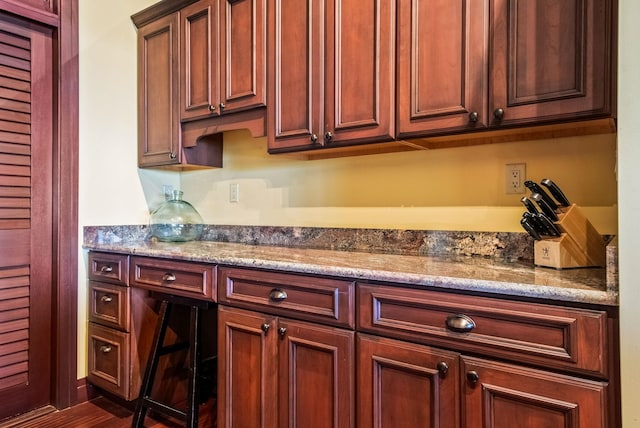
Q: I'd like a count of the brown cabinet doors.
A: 11